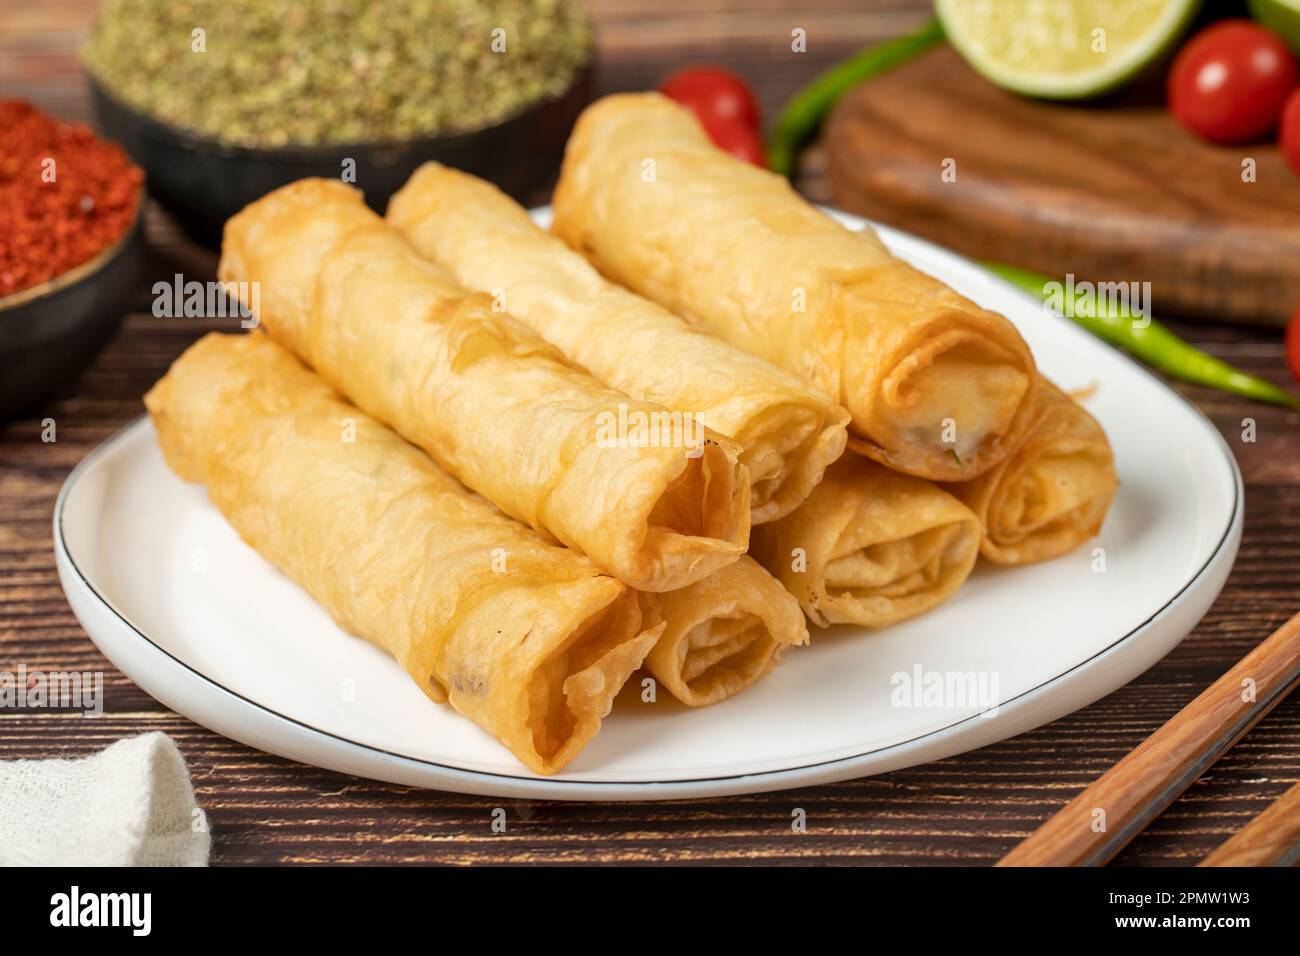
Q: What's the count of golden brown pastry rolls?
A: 7